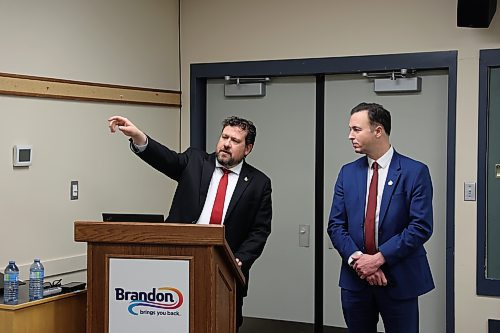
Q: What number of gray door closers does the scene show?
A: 2